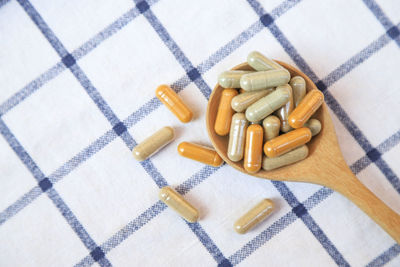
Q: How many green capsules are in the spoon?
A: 11